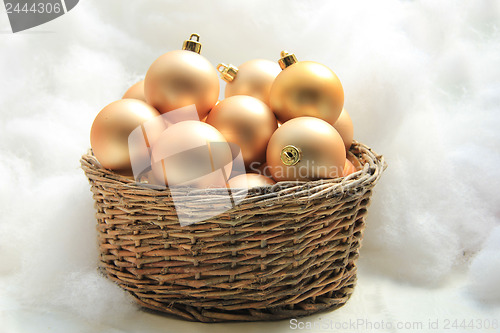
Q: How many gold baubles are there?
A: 11